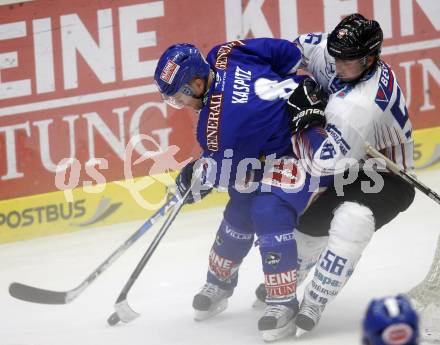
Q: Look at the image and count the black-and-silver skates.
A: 4